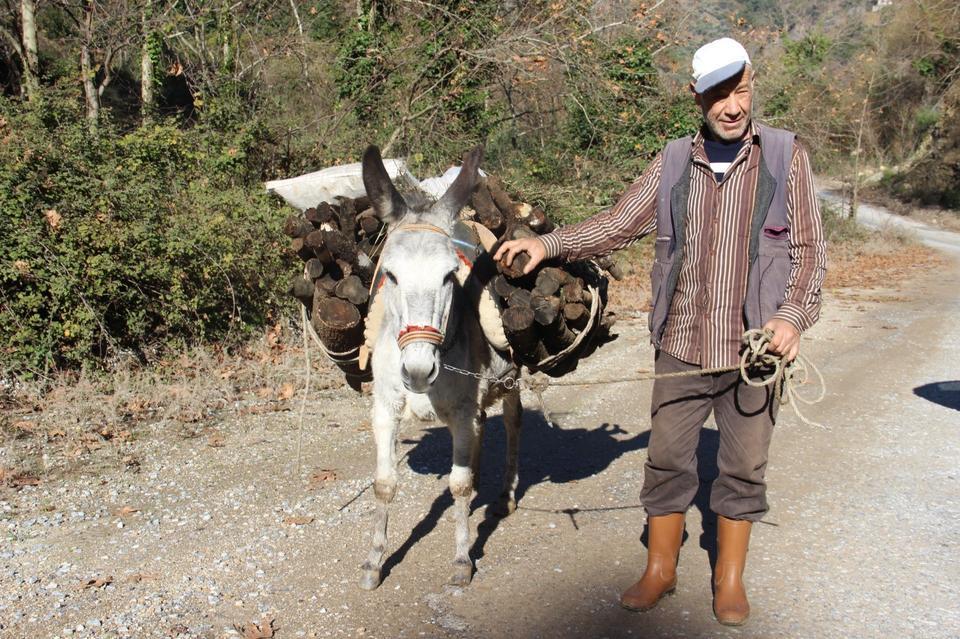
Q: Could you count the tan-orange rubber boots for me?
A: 2